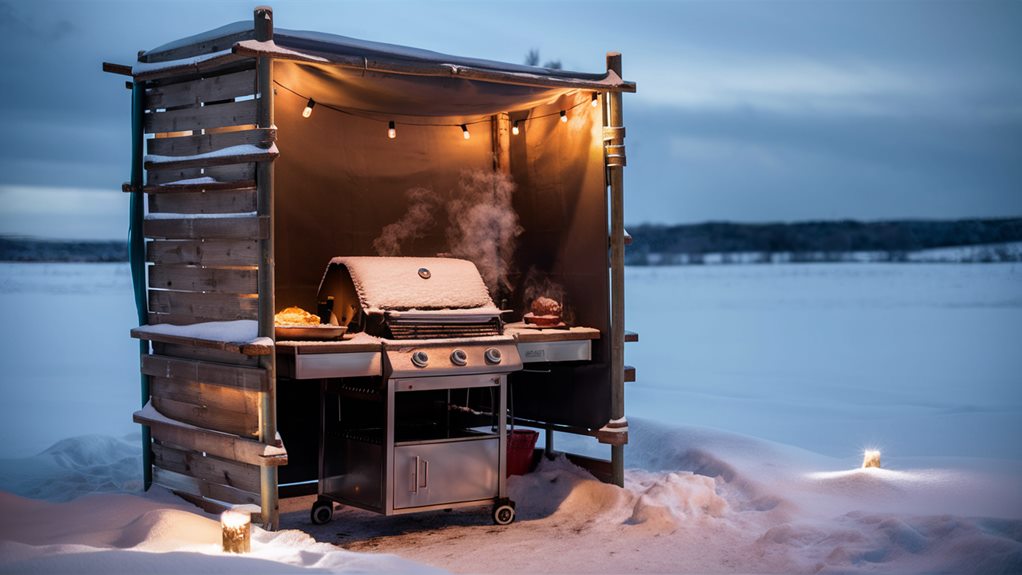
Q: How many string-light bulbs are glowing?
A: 6